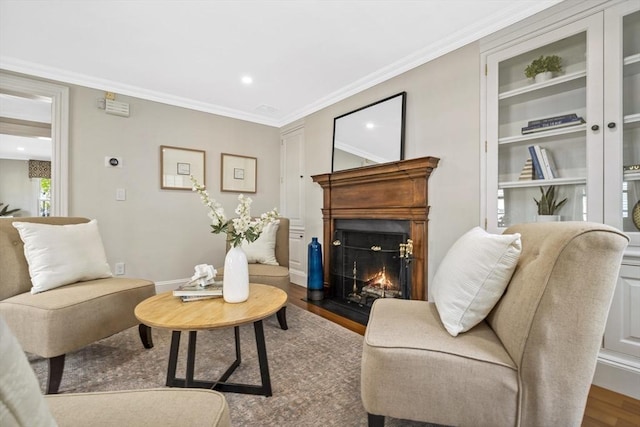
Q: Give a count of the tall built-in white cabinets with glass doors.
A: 1